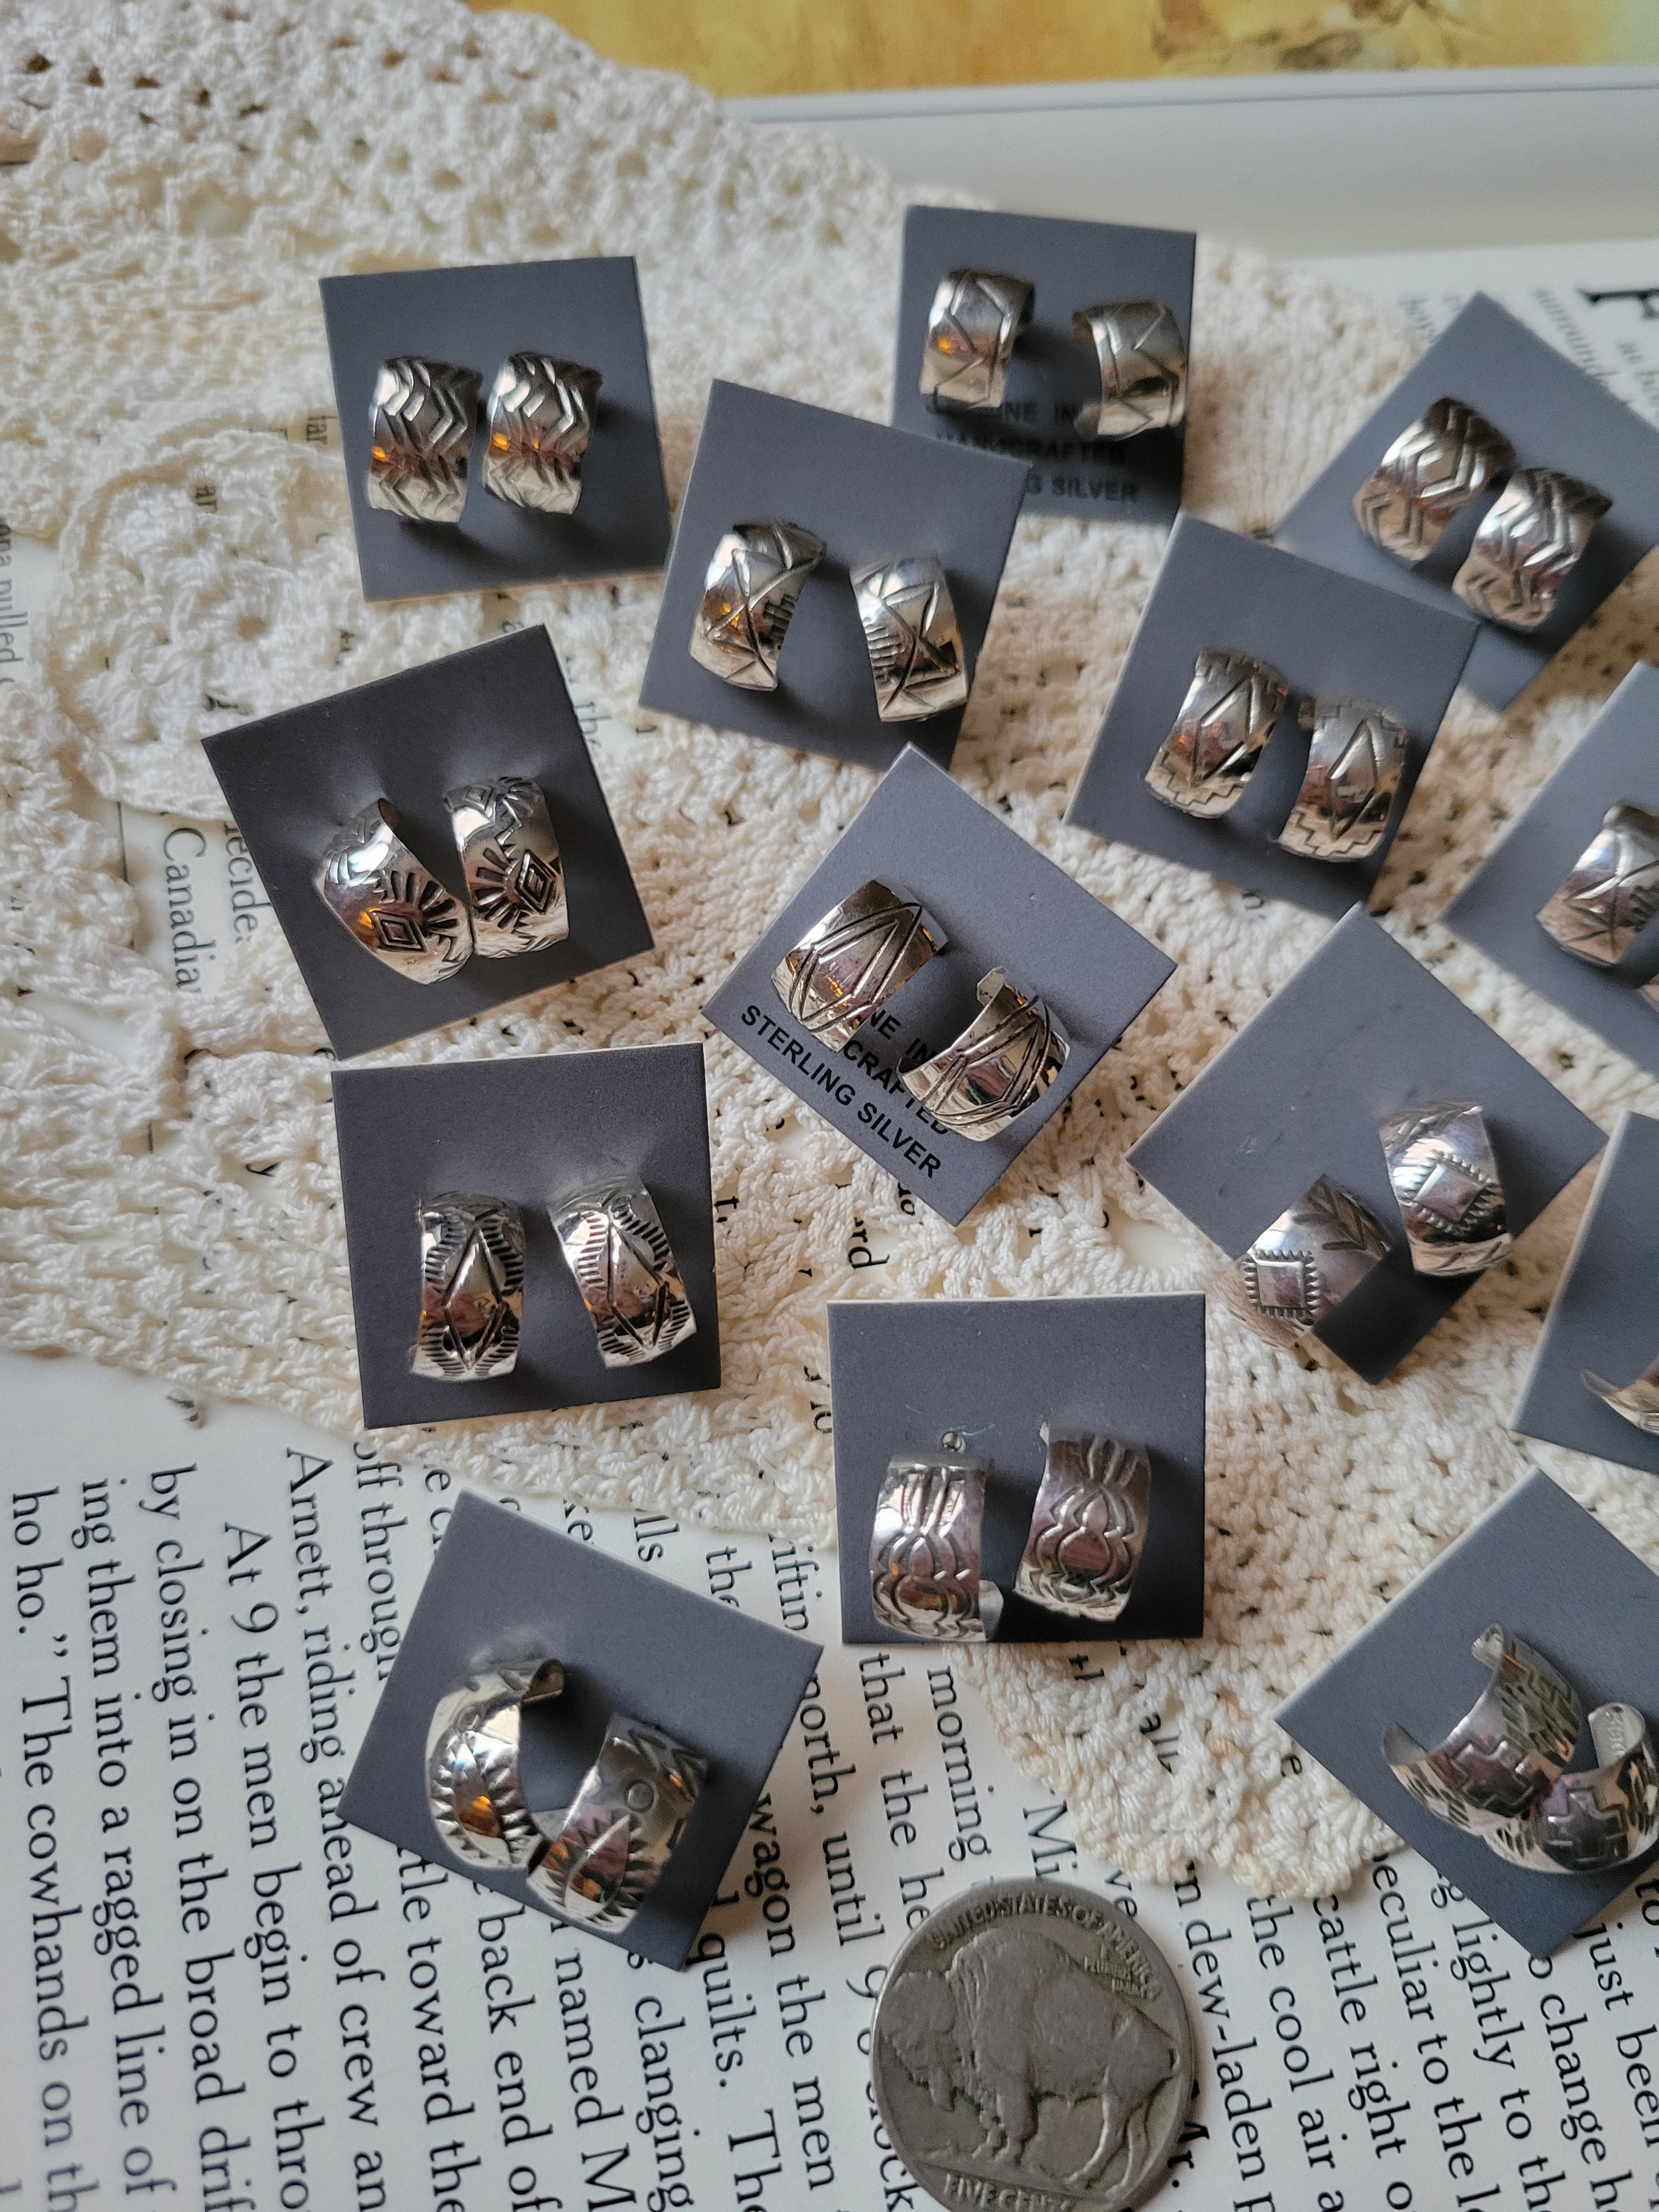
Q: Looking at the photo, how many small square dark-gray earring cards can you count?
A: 14